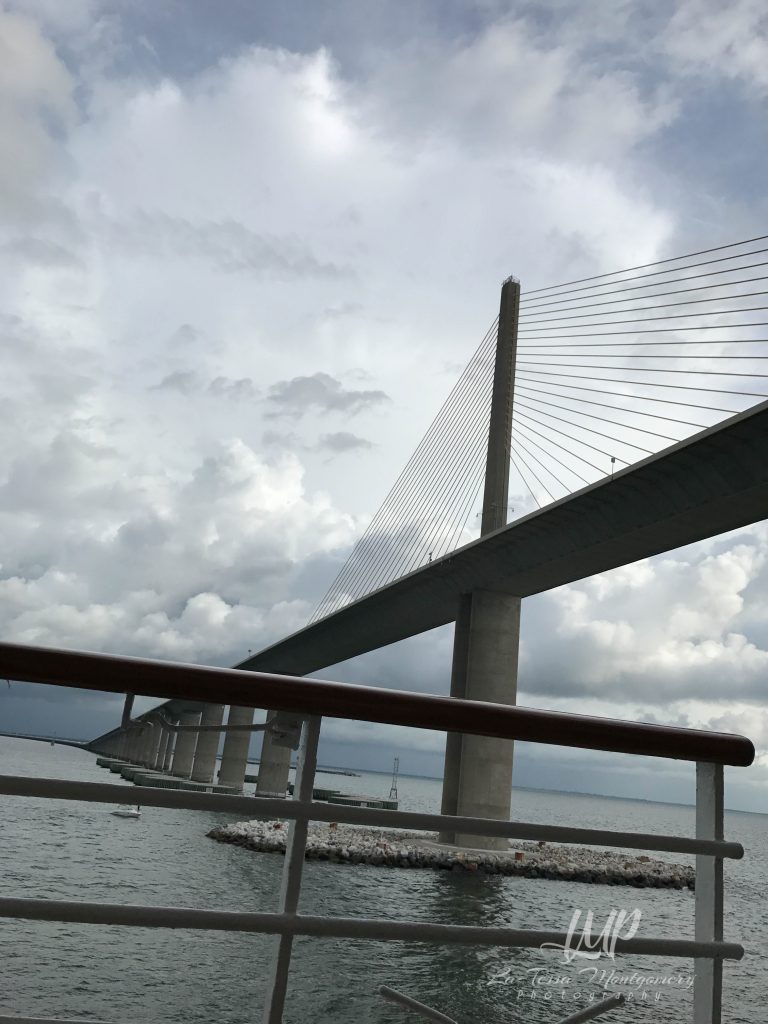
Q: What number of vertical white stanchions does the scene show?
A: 2